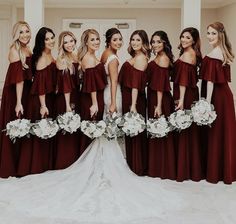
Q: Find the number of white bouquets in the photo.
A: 9